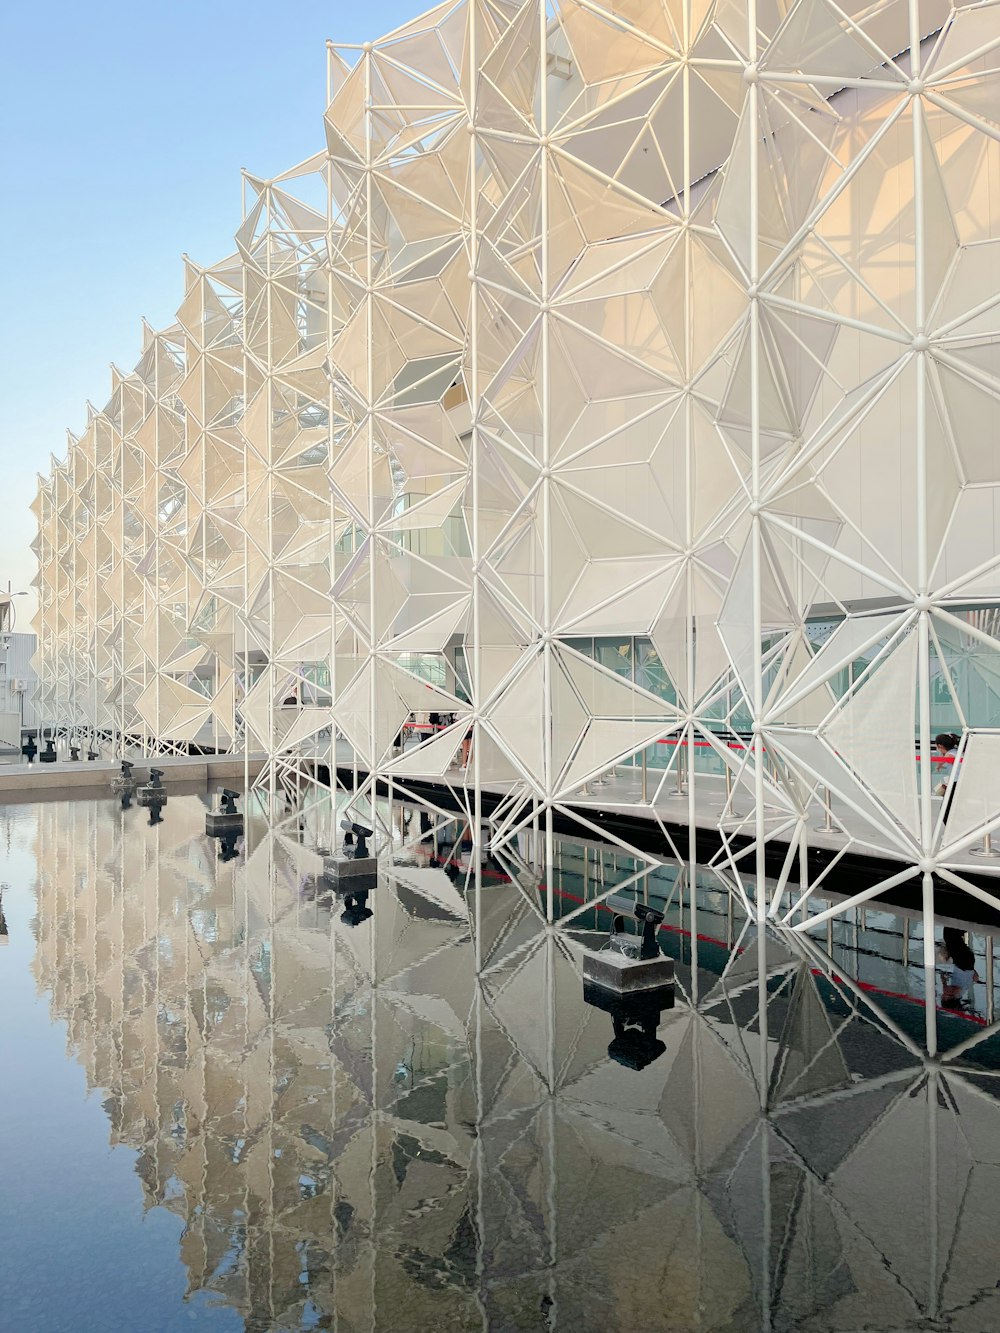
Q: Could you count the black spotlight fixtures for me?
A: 9